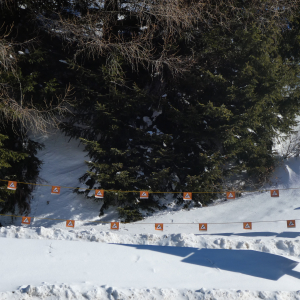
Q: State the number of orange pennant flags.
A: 14